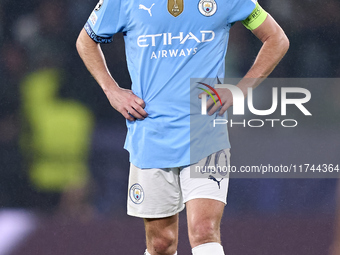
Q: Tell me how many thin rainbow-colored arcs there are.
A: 2